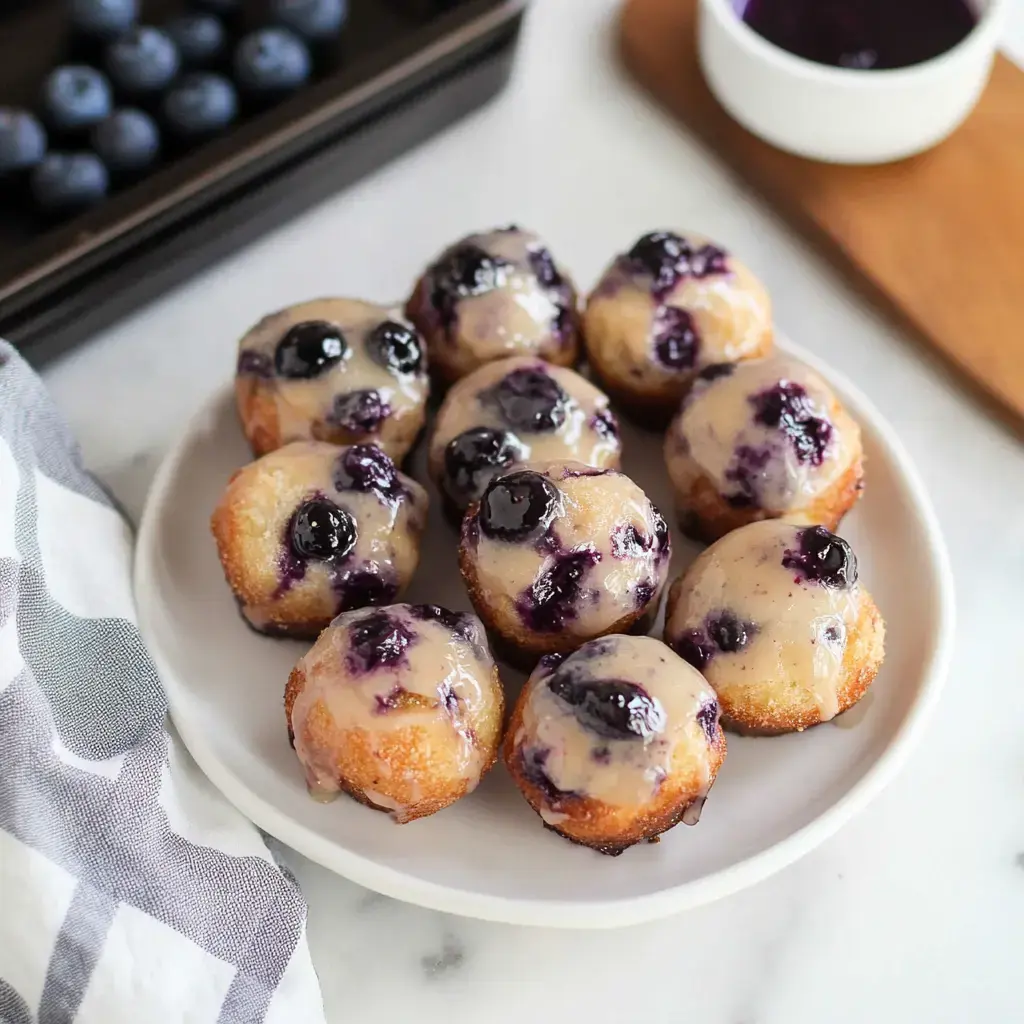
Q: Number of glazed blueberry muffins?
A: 10